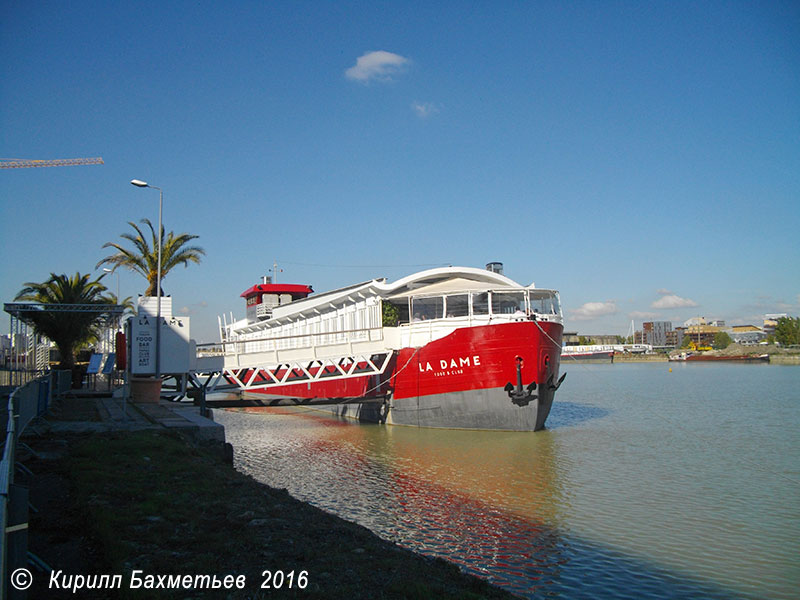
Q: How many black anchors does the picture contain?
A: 2